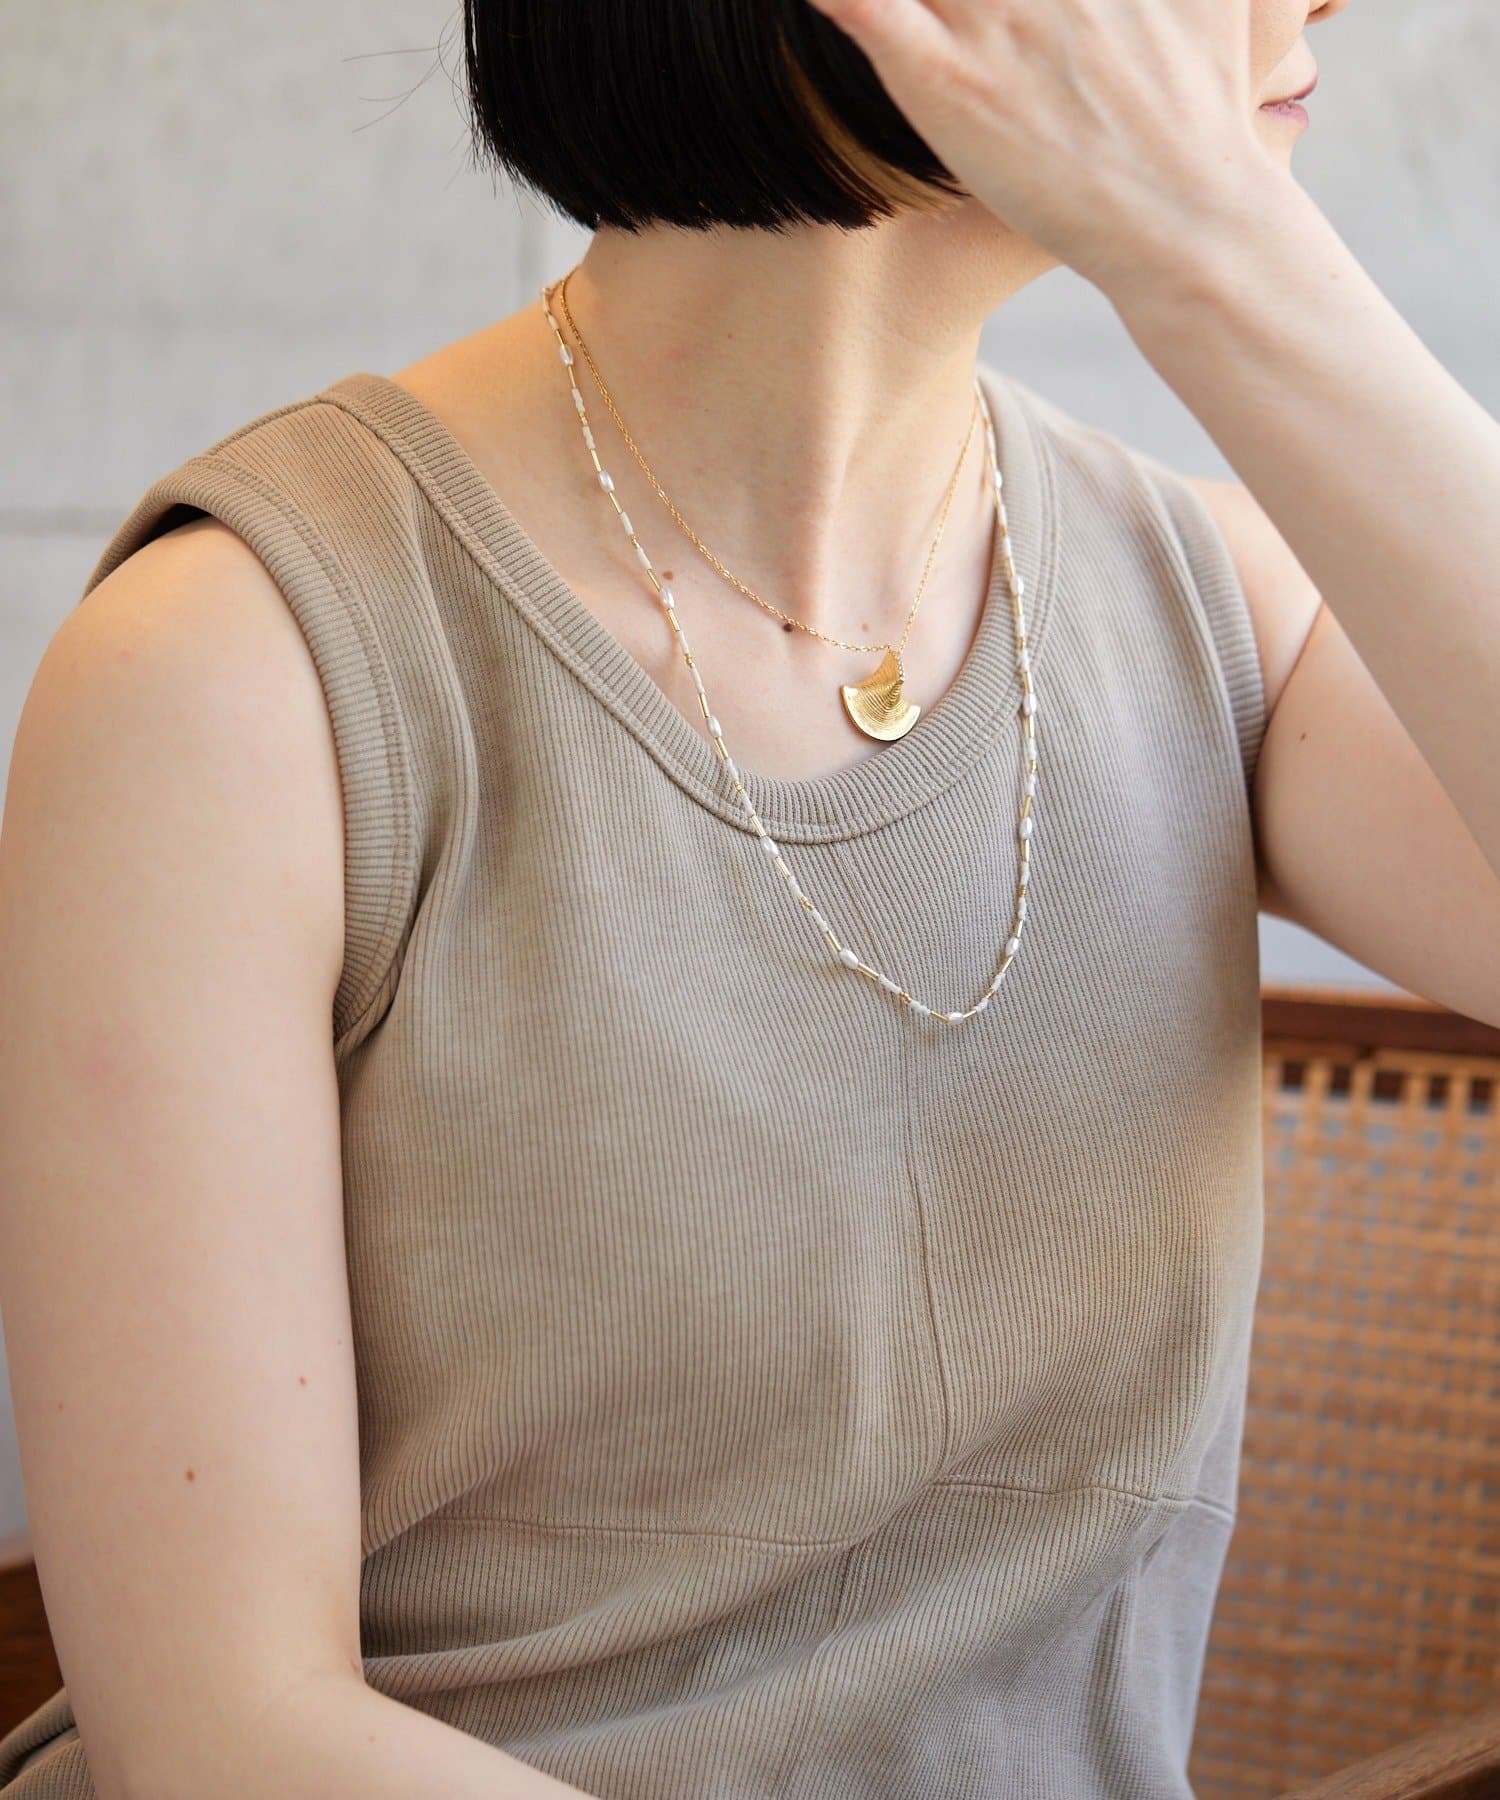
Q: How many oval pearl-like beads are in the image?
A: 12